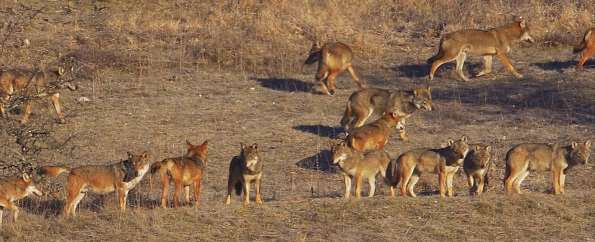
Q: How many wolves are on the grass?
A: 14